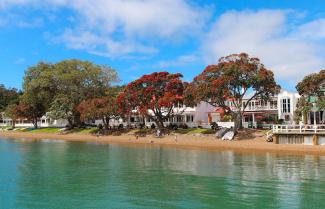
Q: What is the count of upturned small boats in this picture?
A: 2